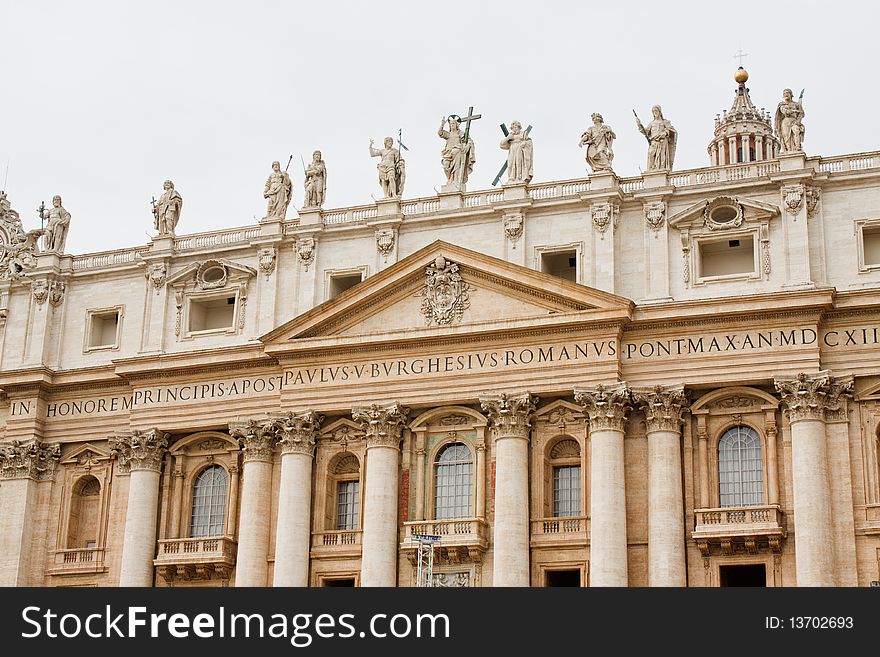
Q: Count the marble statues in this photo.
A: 10